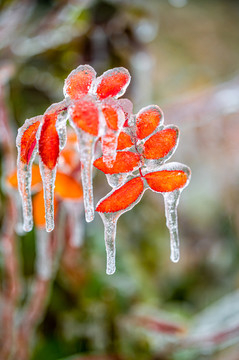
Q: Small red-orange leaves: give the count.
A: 12